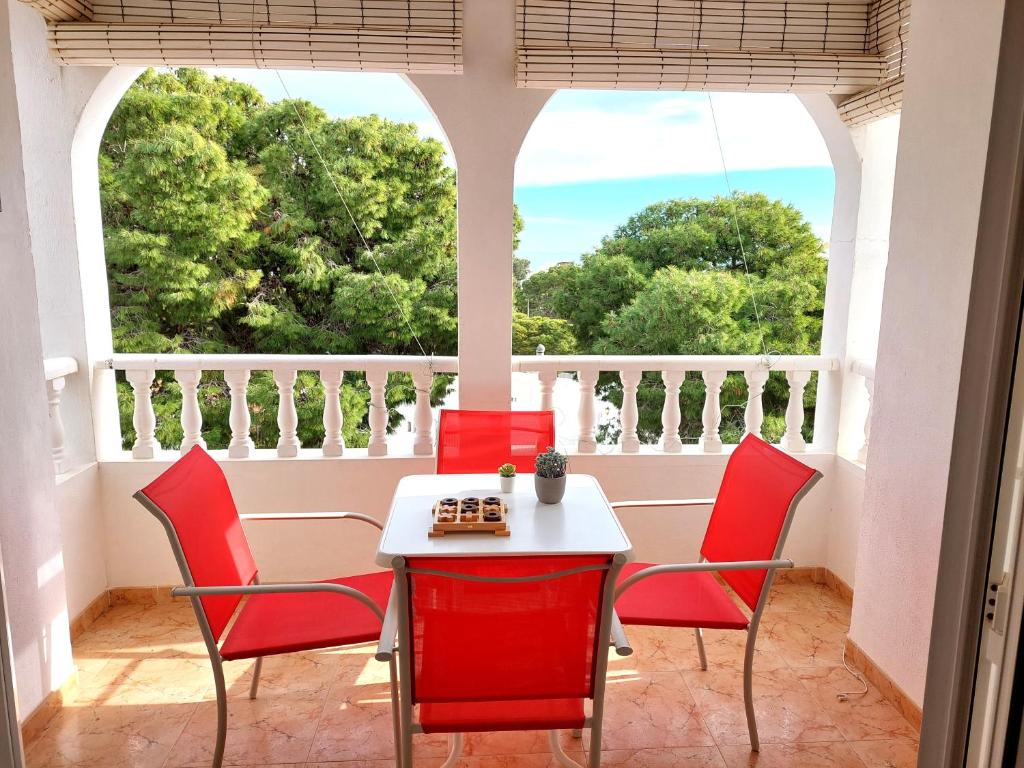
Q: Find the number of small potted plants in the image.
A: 2